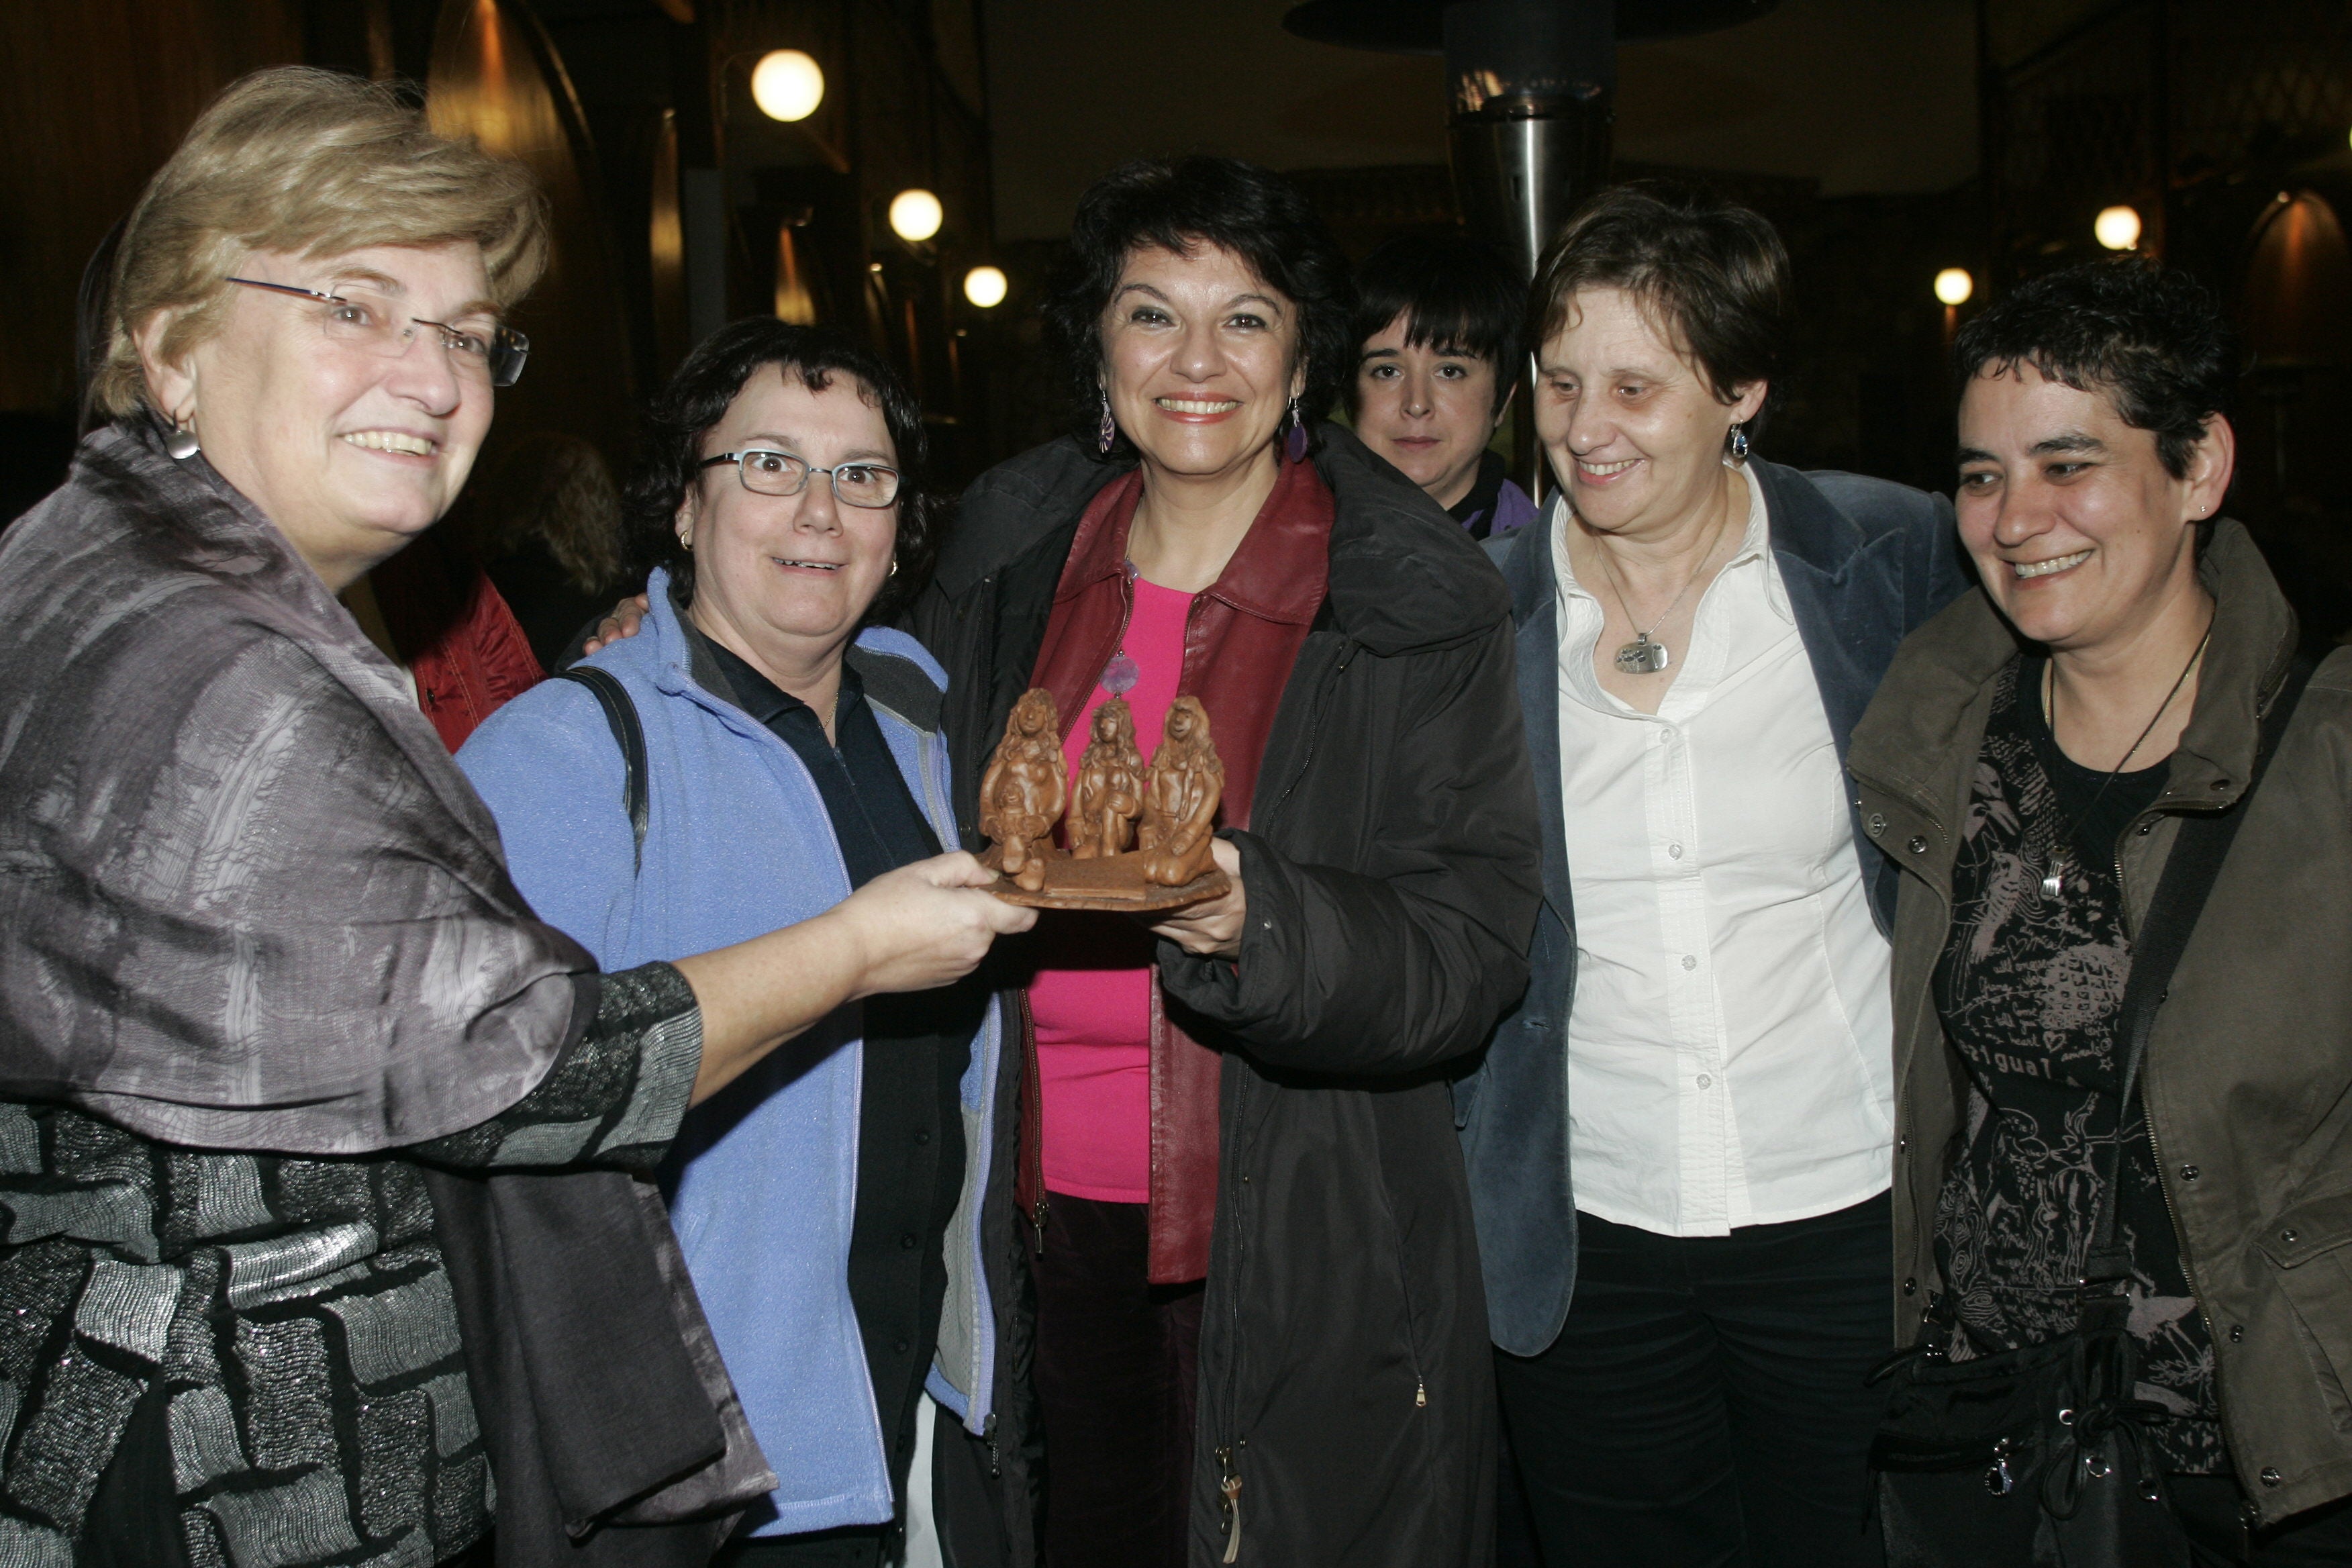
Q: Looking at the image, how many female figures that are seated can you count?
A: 3